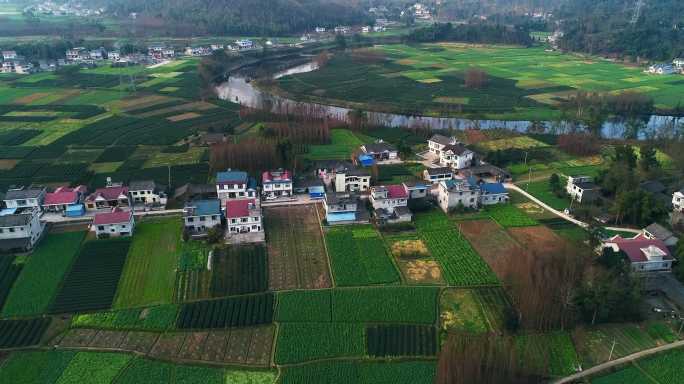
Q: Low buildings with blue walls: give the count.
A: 3